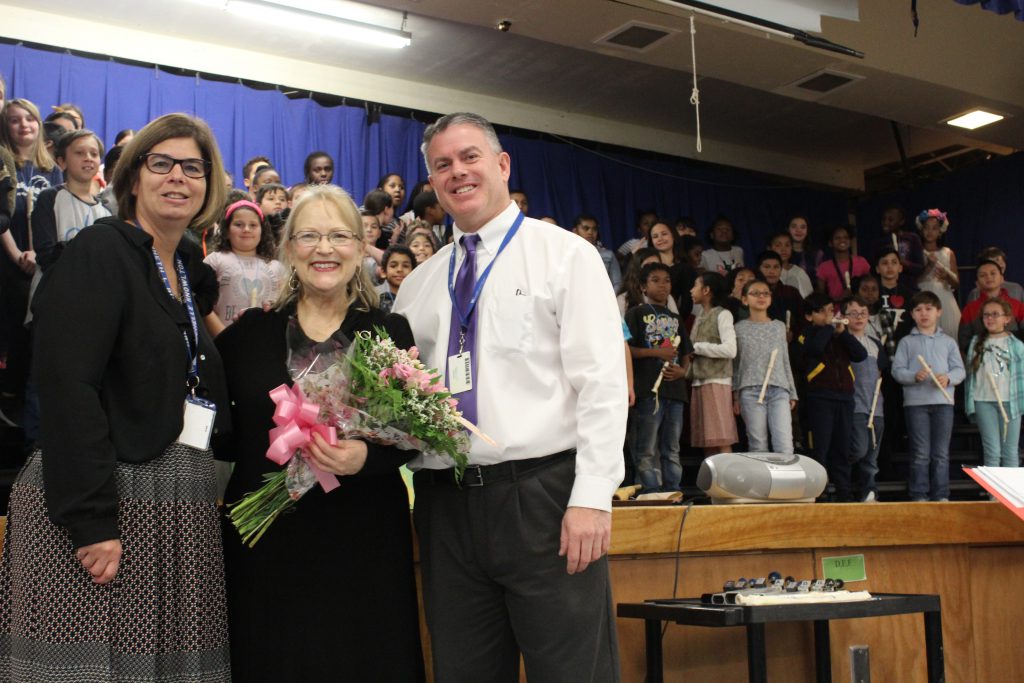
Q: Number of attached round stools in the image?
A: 0